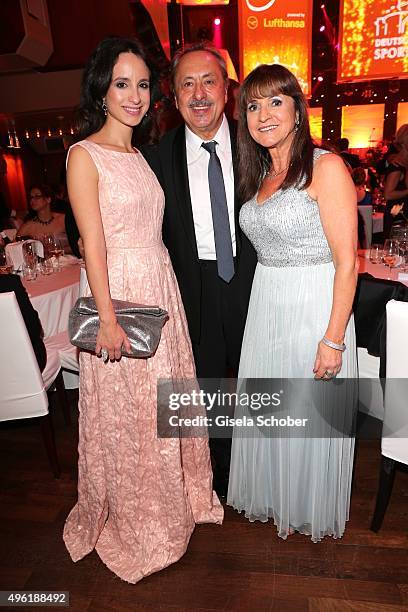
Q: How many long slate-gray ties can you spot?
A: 1